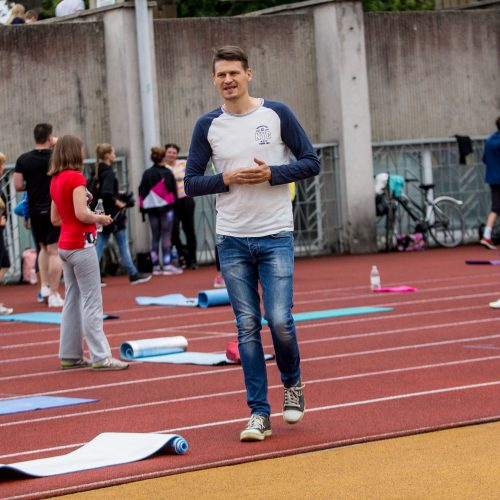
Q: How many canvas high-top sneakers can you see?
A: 2